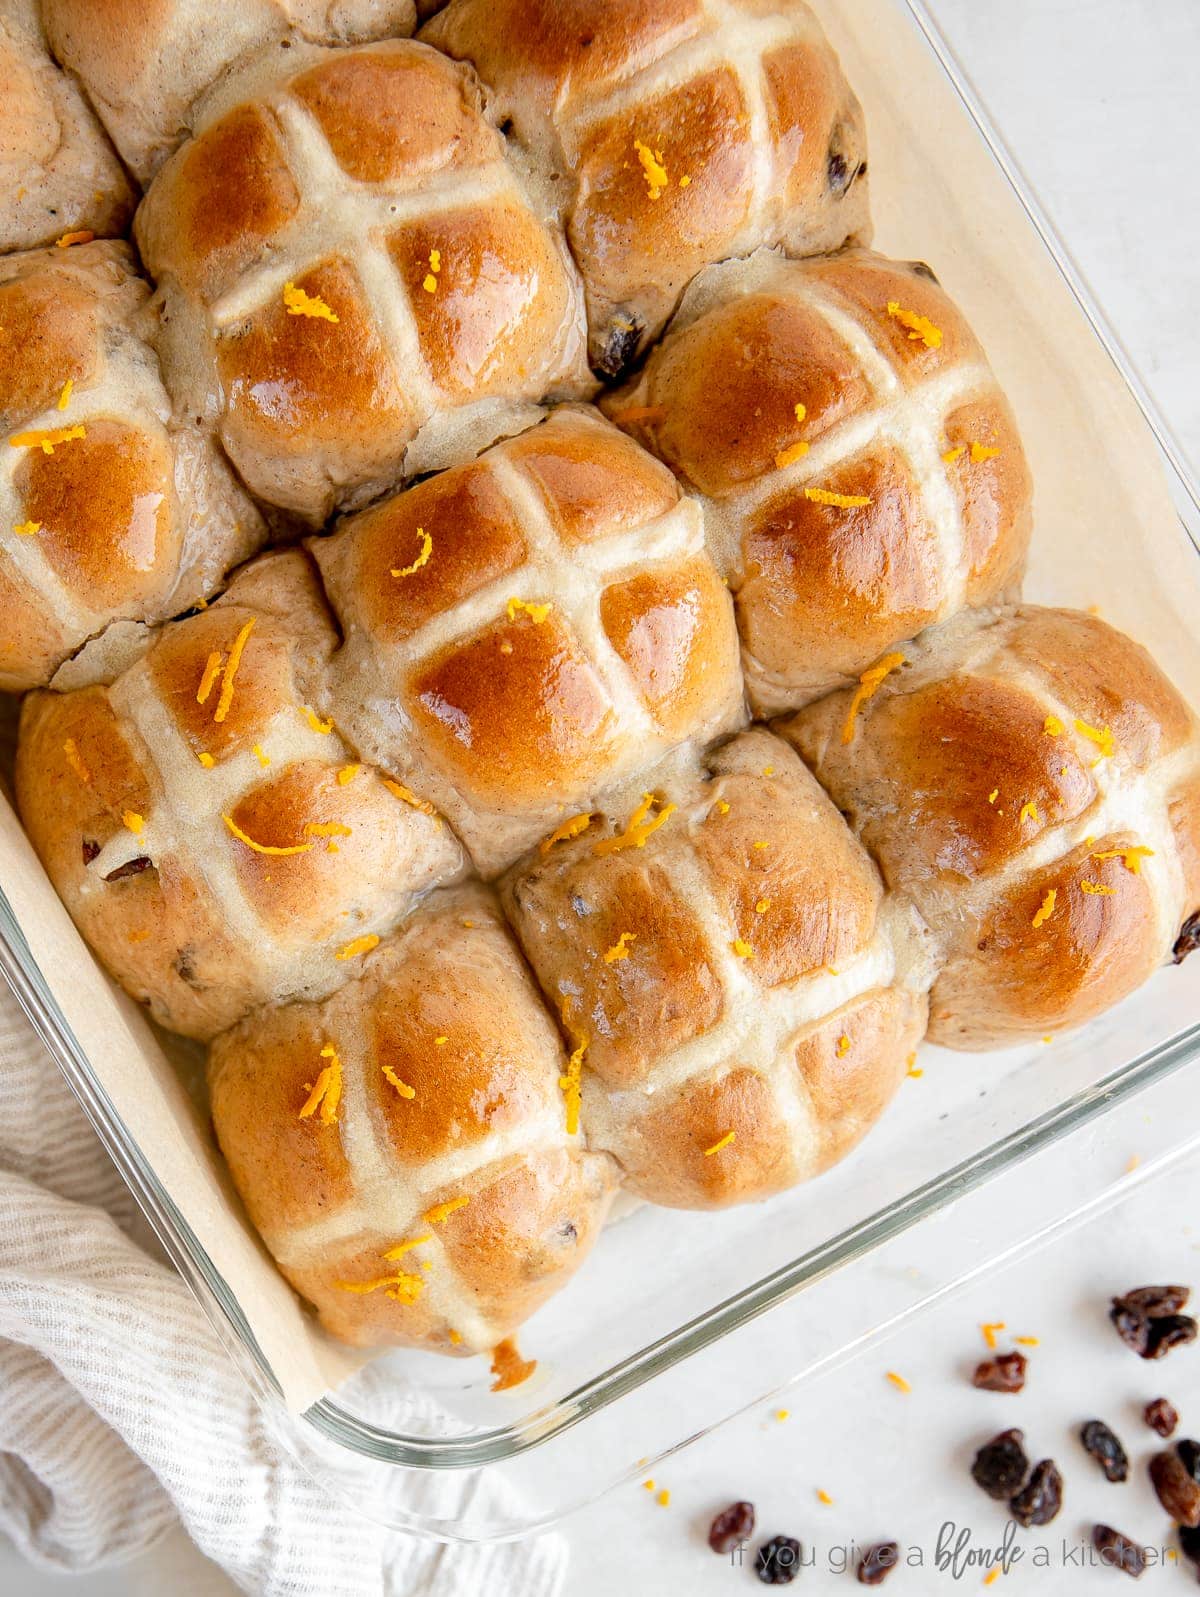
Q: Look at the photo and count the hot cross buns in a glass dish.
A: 11